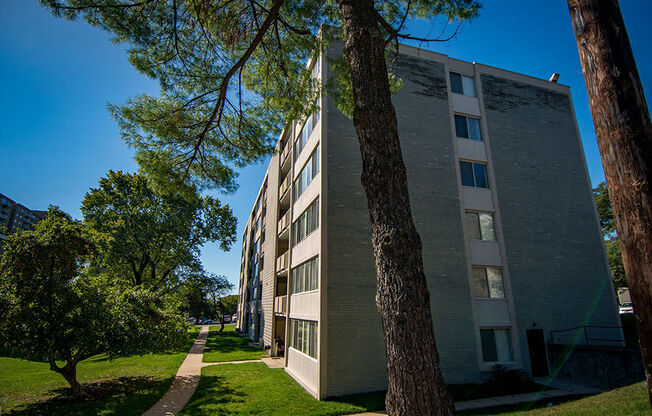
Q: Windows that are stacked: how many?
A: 6